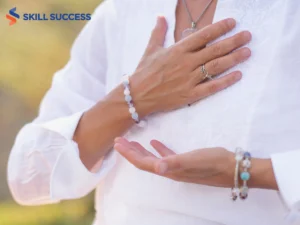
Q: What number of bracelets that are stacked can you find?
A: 2